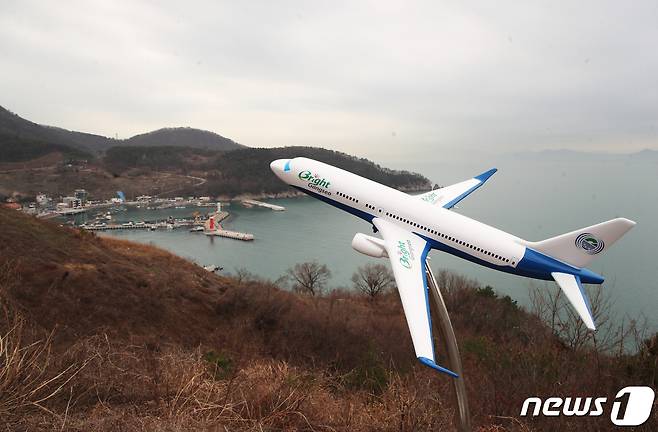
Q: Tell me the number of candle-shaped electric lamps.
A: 0